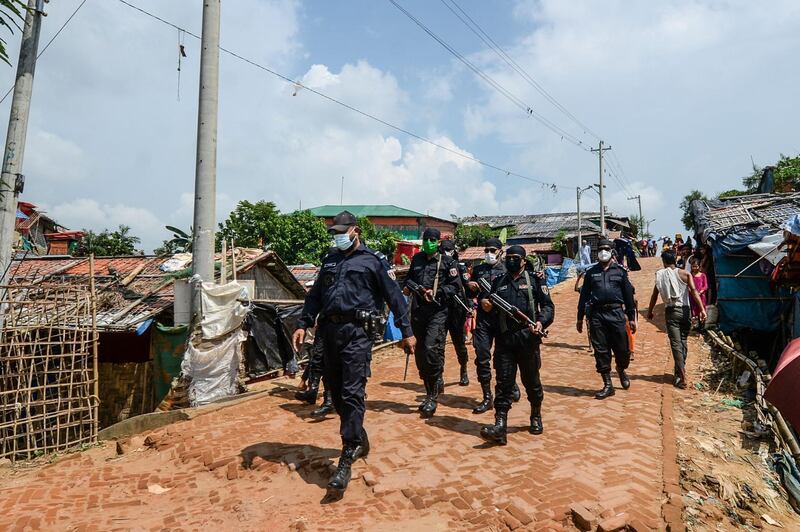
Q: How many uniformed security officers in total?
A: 7